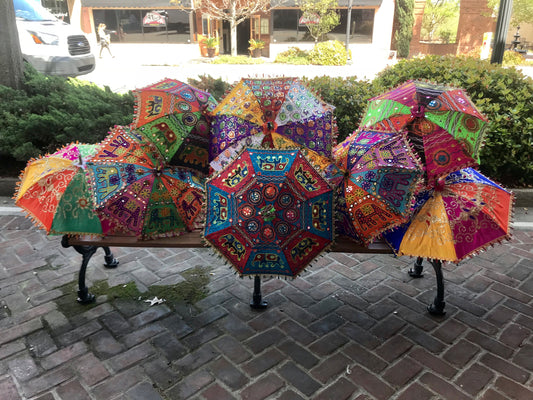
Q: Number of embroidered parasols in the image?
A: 8